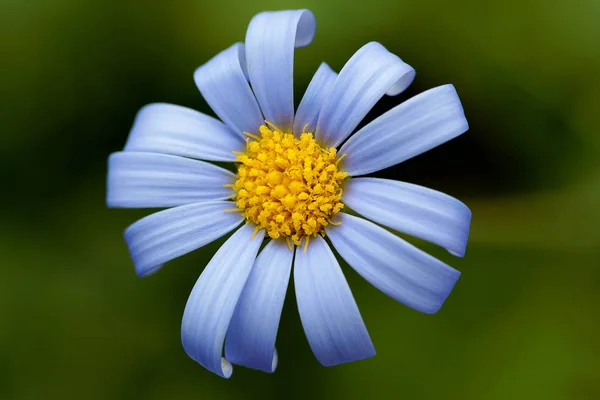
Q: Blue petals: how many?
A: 13